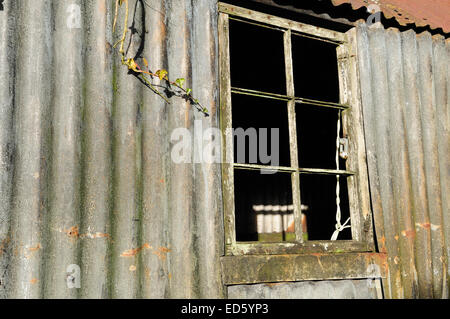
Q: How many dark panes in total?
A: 6